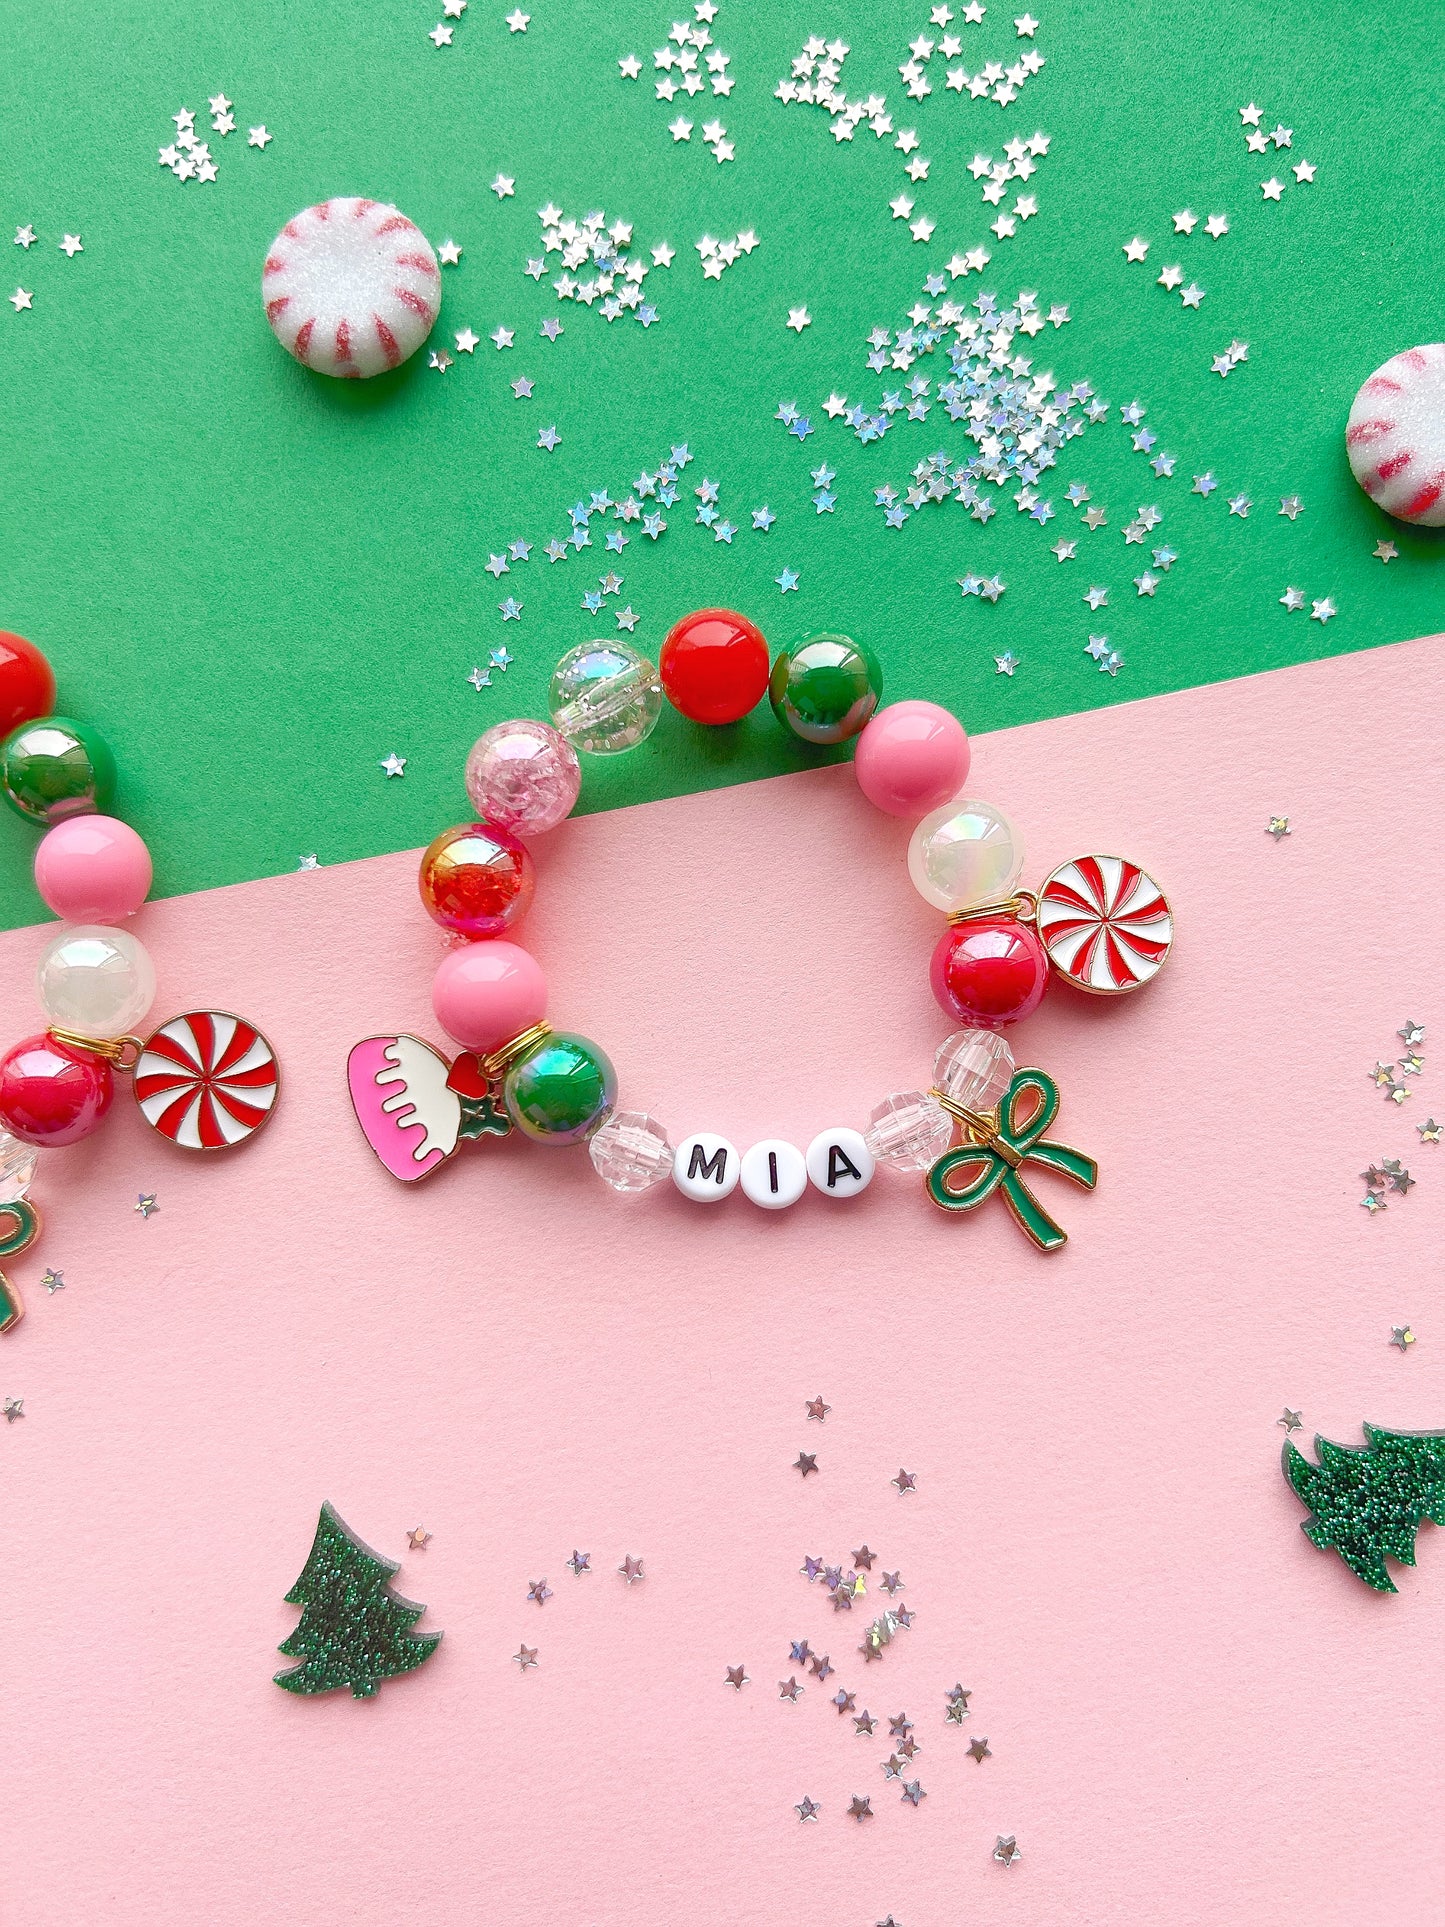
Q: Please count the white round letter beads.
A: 3